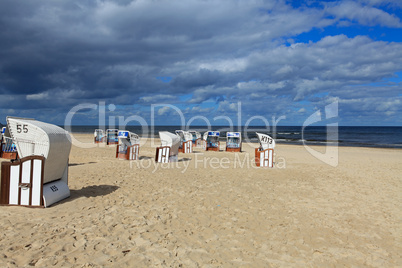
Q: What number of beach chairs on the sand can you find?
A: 11